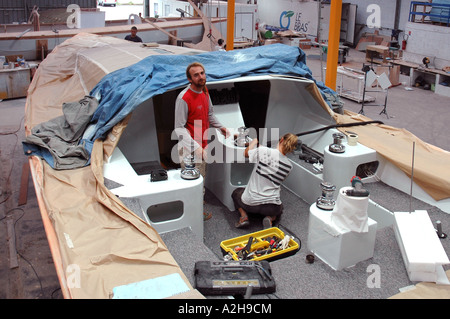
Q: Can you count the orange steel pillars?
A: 2